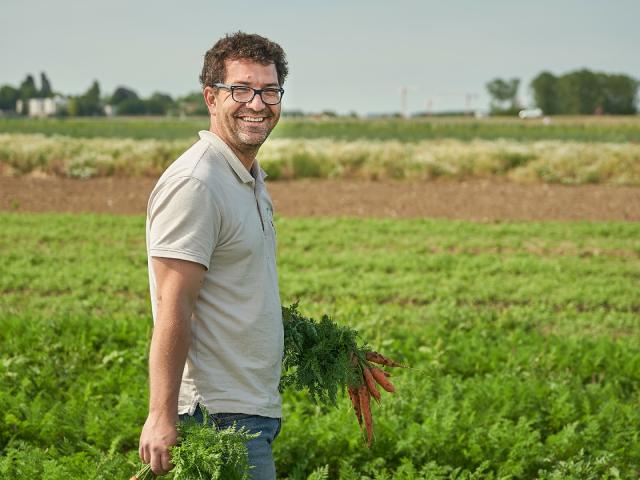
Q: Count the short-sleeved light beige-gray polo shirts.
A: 1